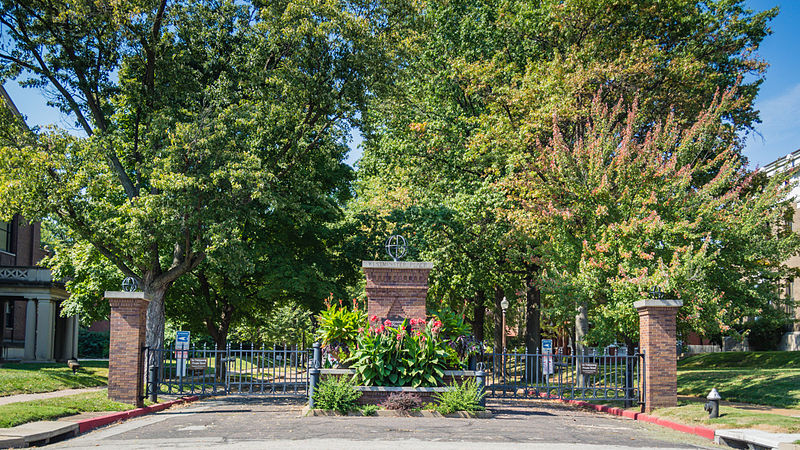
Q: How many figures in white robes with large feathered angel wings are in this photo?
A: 0